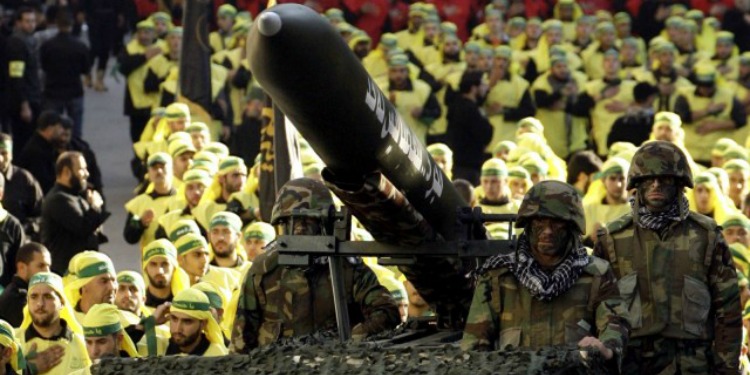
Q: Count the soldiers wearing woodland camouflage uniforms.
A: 3